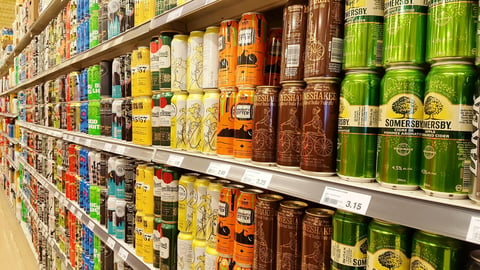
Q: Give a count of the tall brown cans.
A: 8